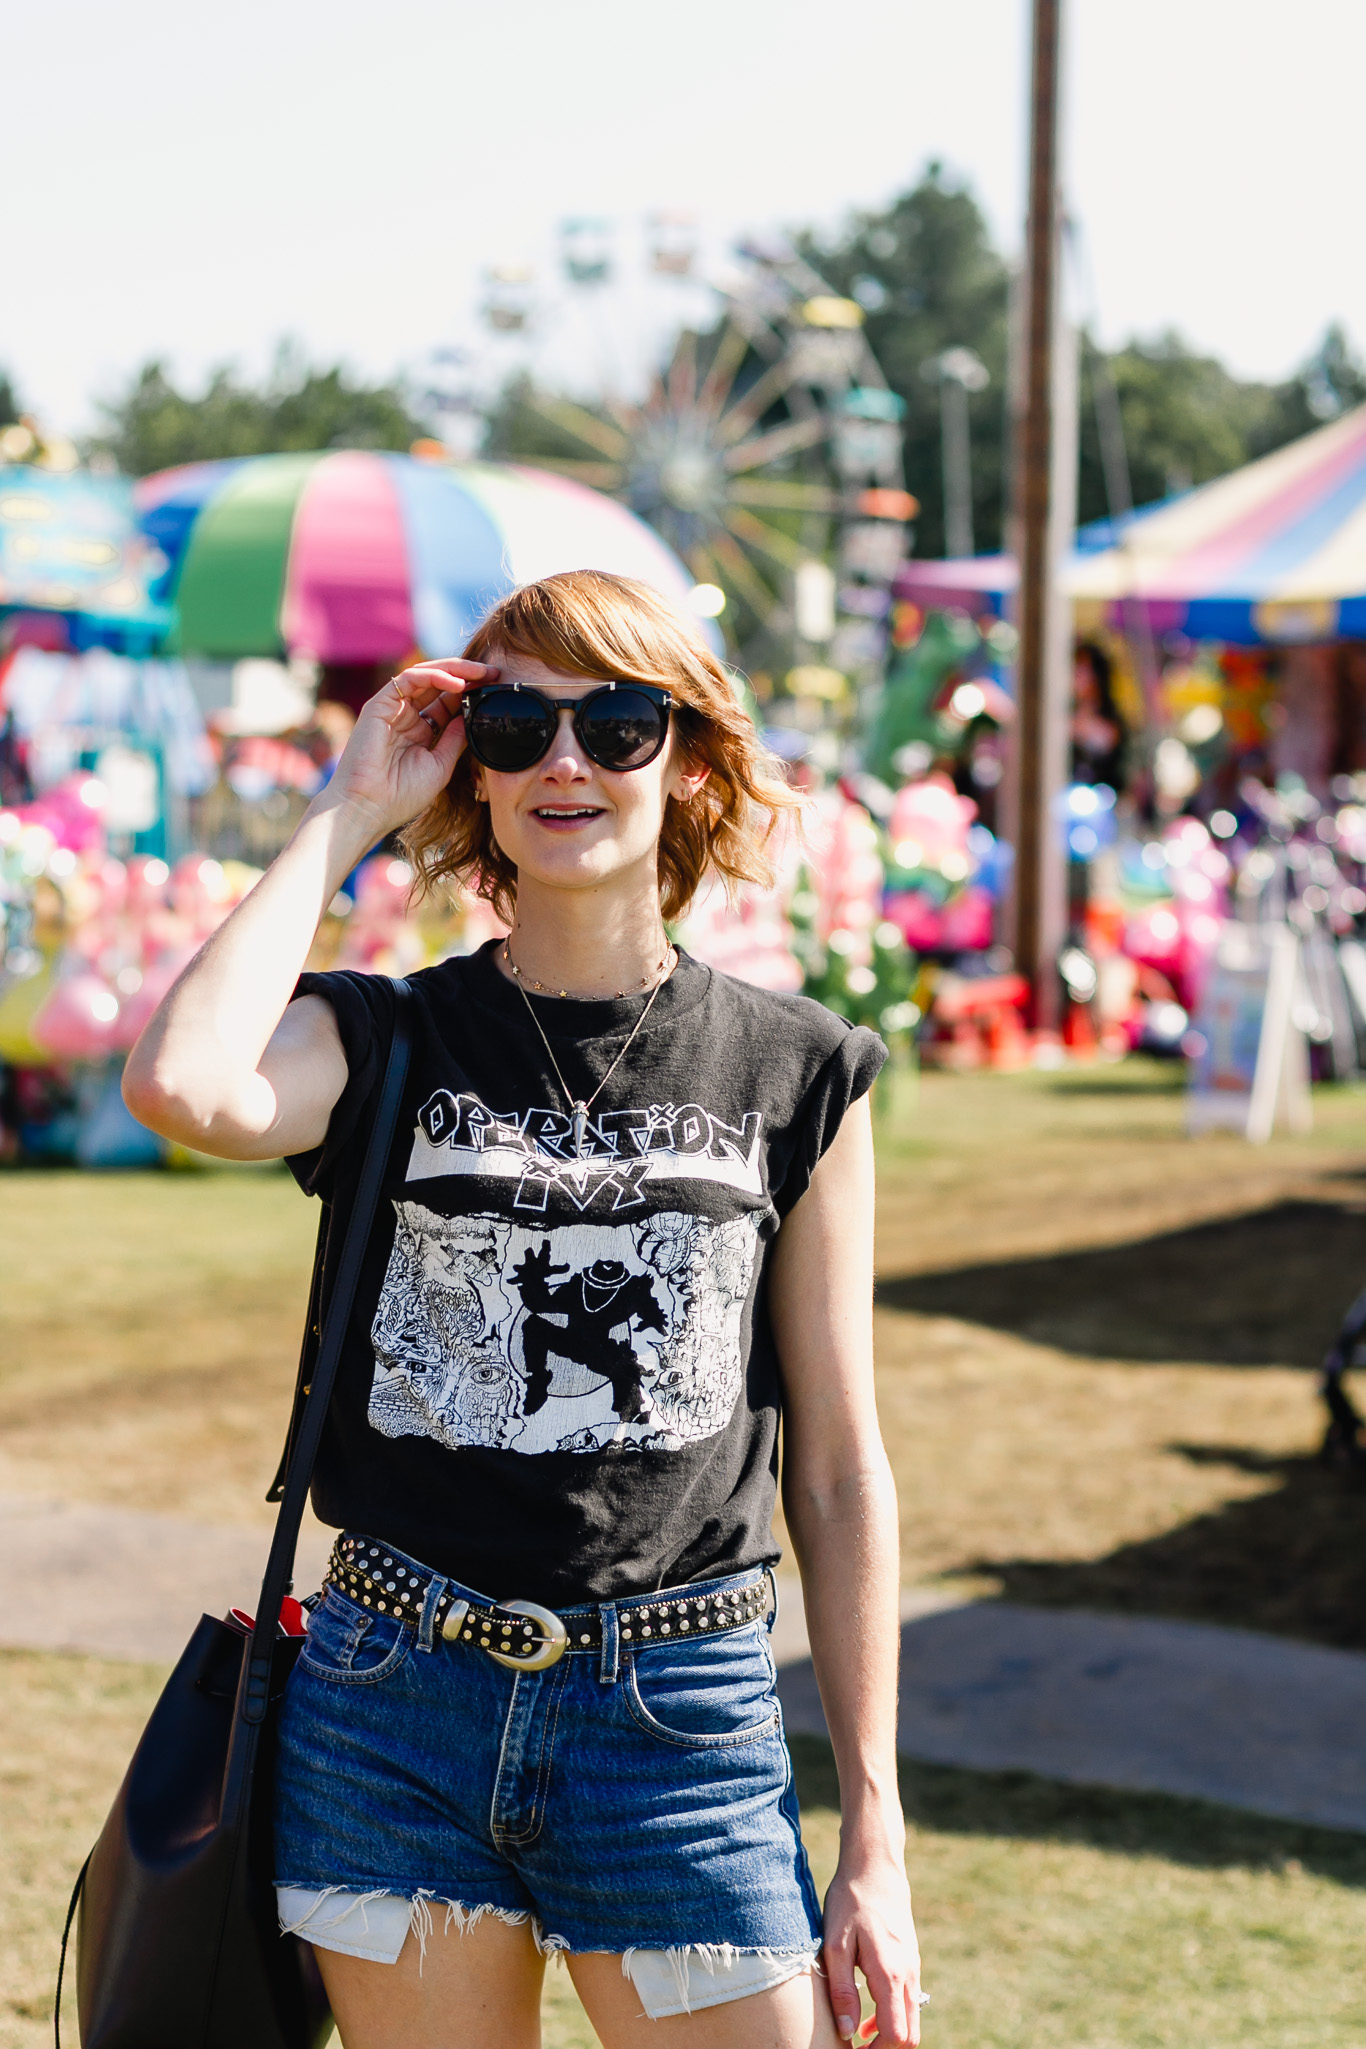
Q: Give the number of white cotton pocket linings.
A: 2